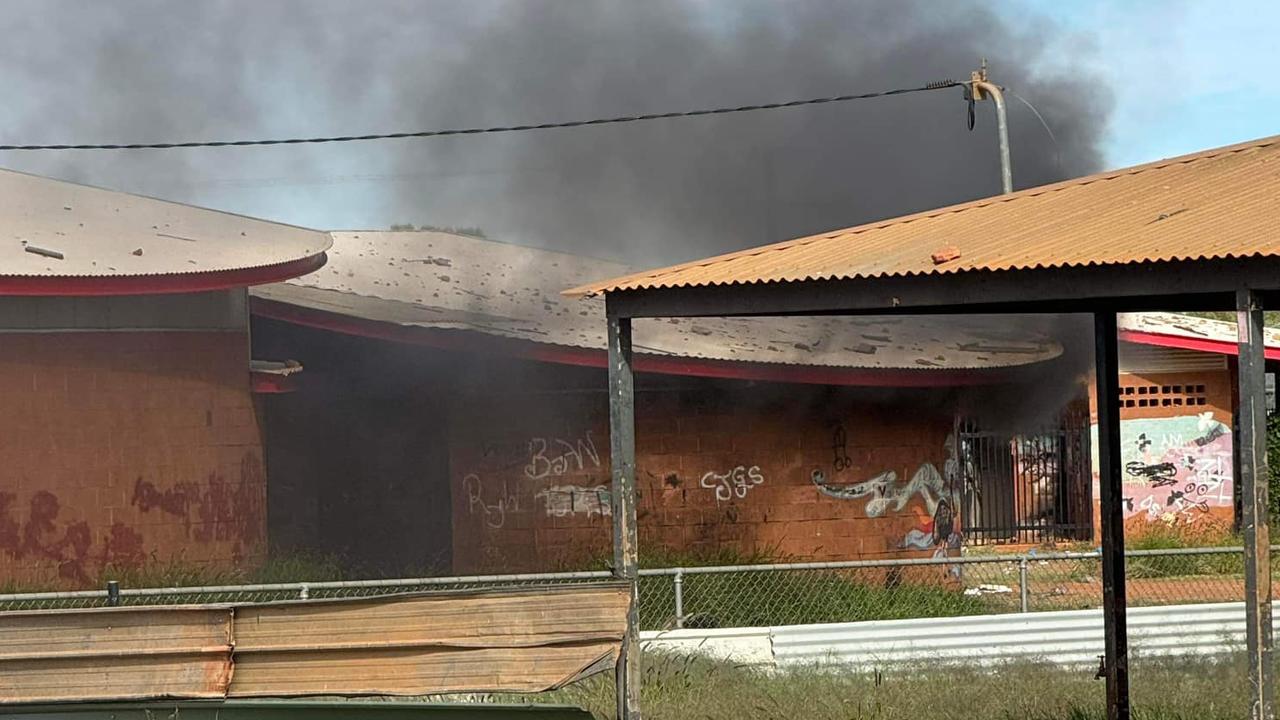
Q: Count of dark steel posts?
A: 3